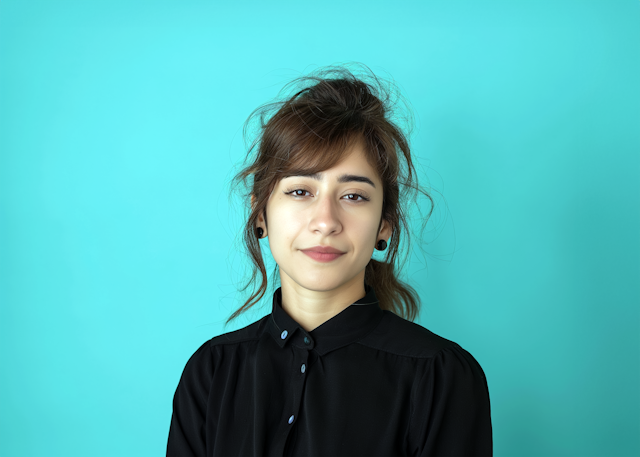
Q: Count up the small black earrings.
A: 2